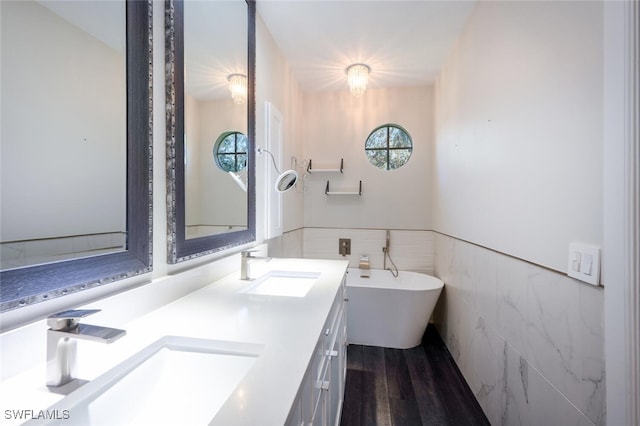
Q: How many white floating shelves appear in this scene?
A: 2